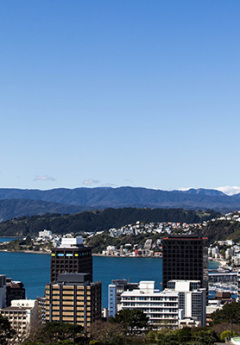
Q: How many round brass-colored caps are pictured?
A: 0